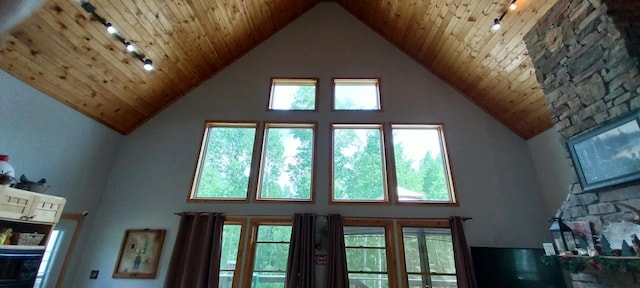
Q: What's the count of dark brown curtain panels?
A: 4